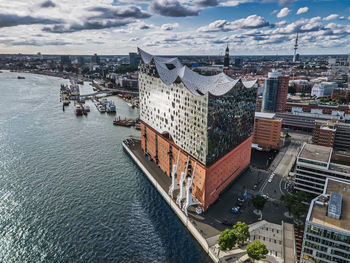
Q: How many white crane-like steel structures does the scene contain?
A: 3